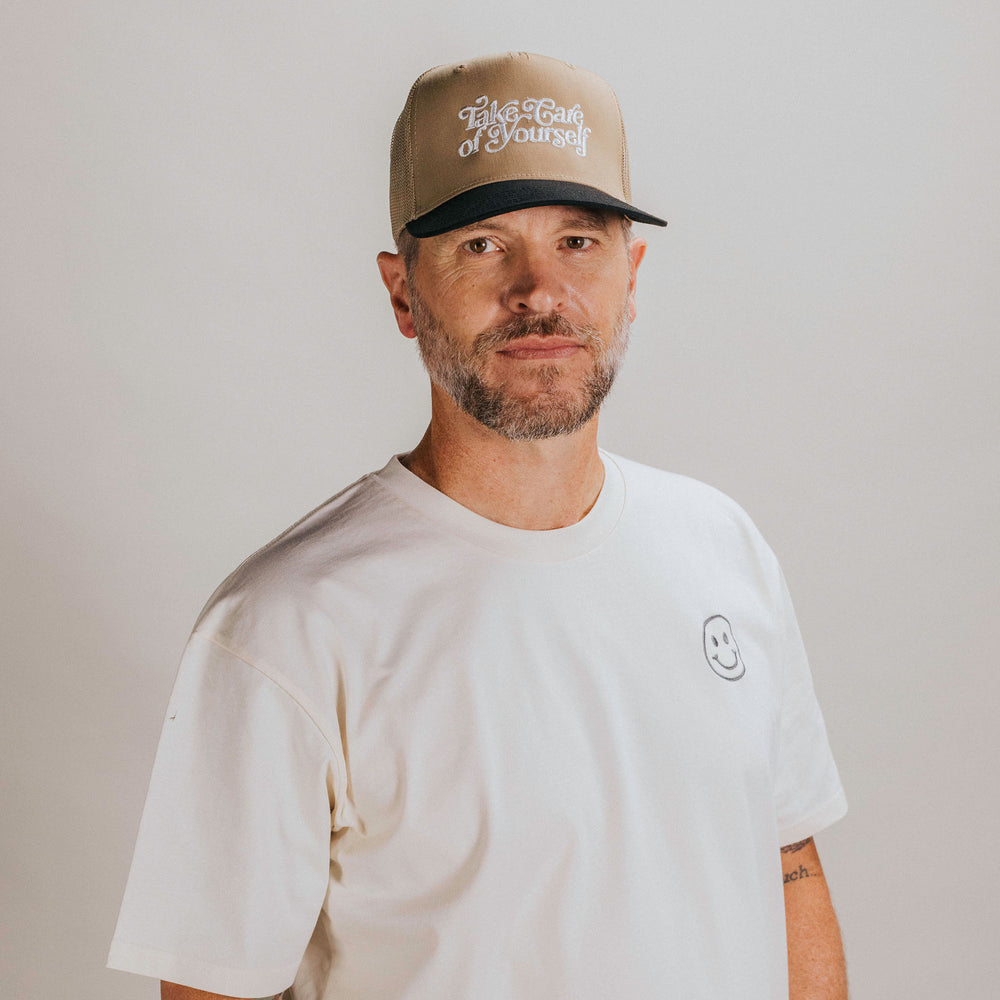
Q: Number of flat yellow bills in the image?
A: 0